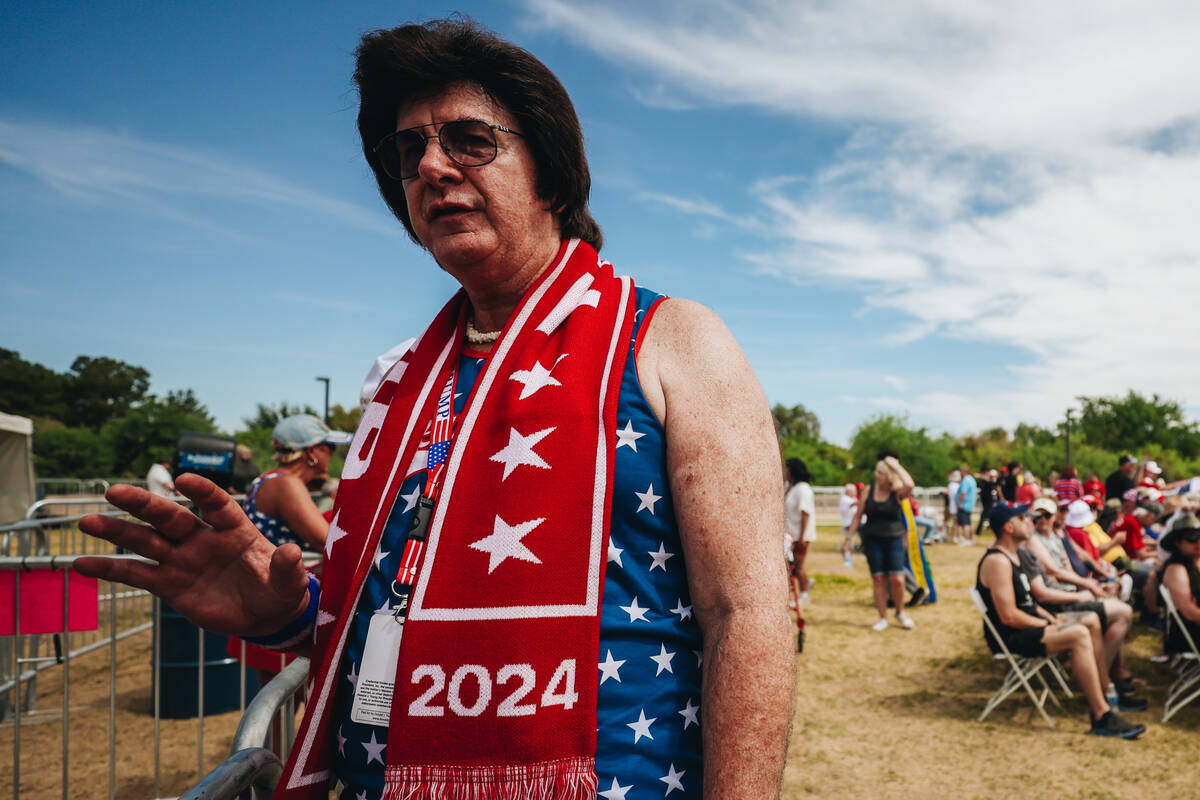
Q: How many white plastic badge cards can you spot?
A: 1